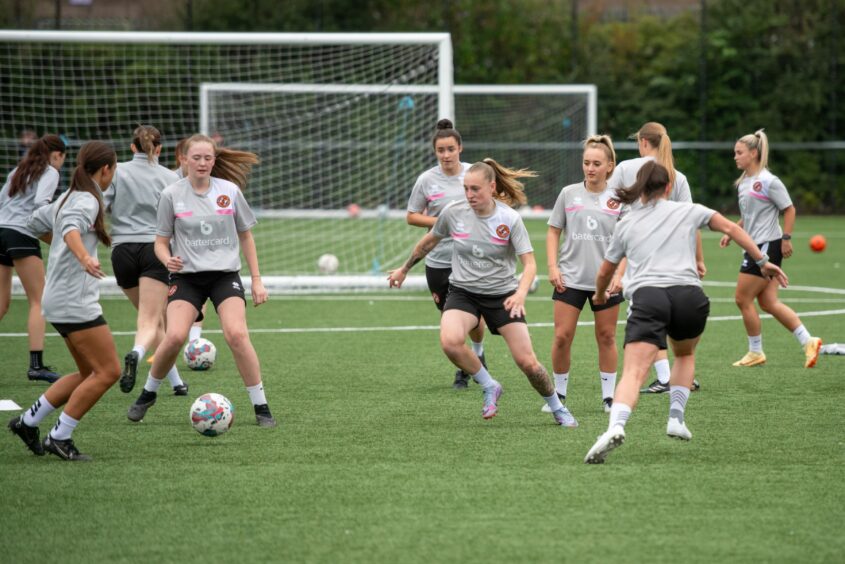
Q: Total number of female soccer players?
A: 11